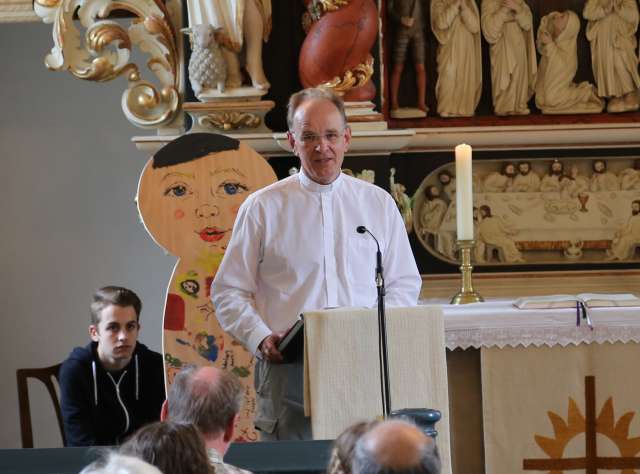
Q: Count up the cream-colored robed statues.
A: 4